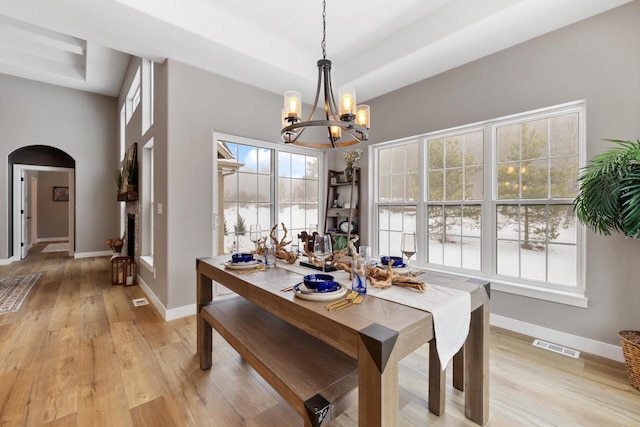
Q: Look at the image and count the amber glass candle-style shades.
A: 5